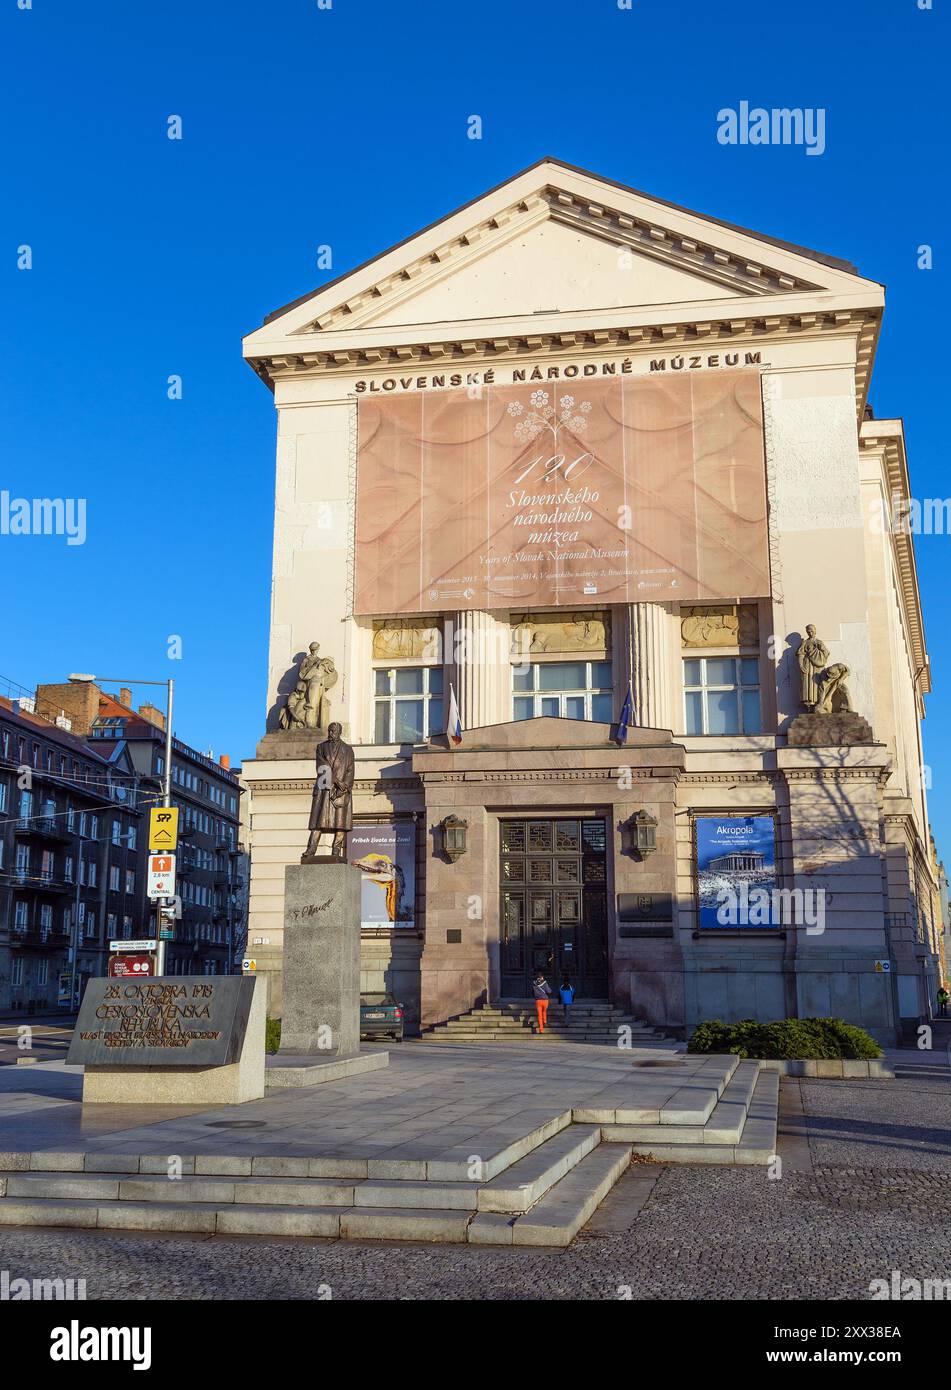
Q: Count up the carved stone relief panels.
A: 3